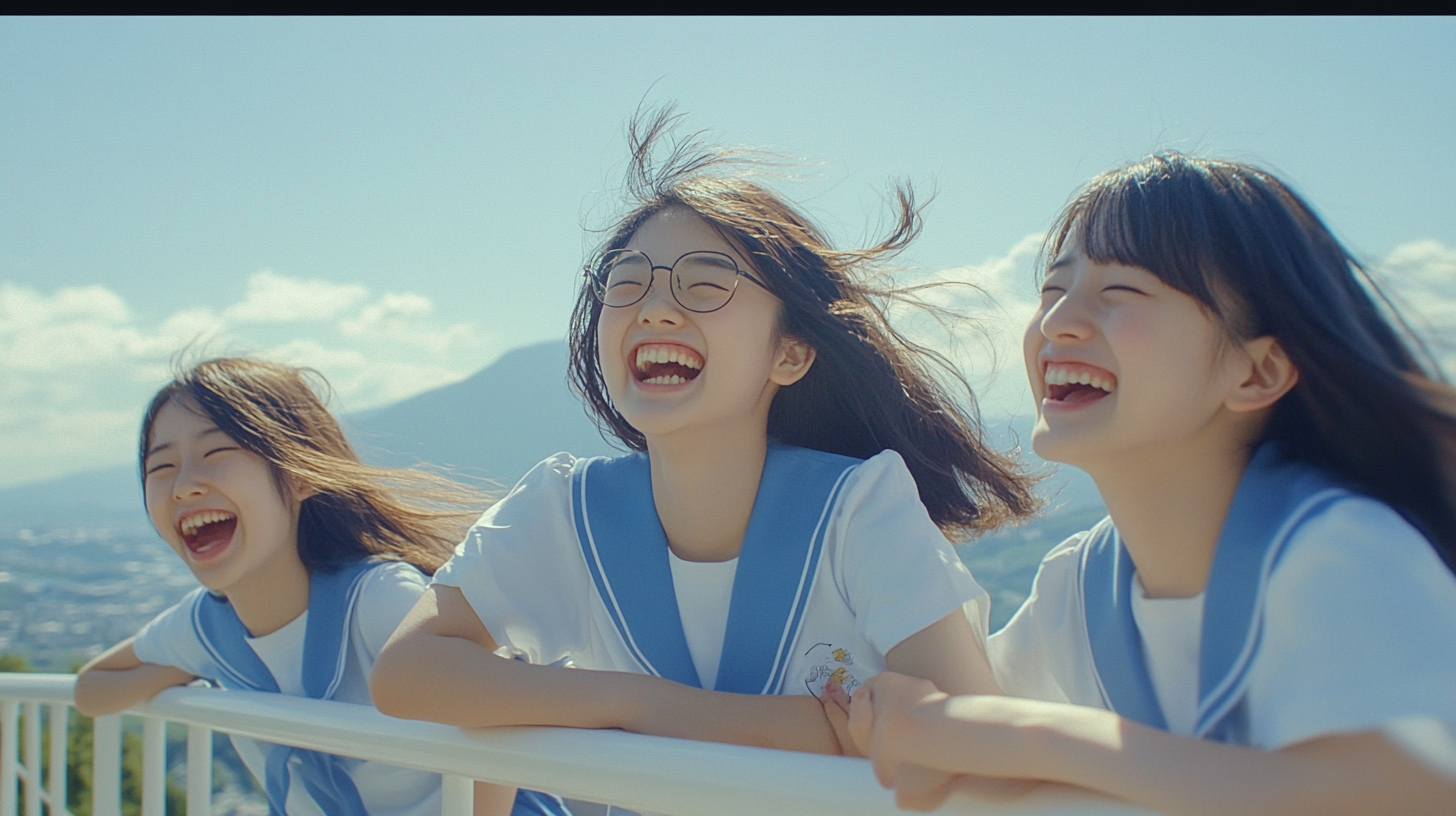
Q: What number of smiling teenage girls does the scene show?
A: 3